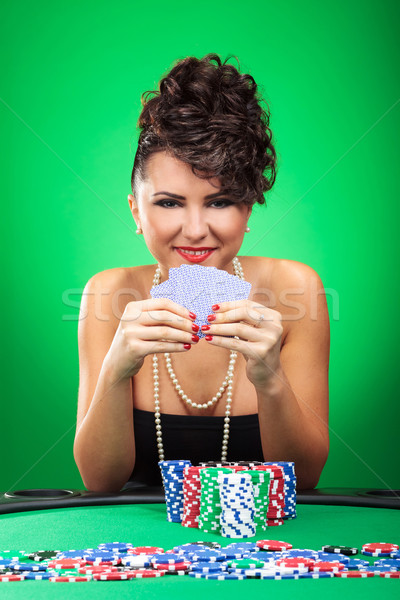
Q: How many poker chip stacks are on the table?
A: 10